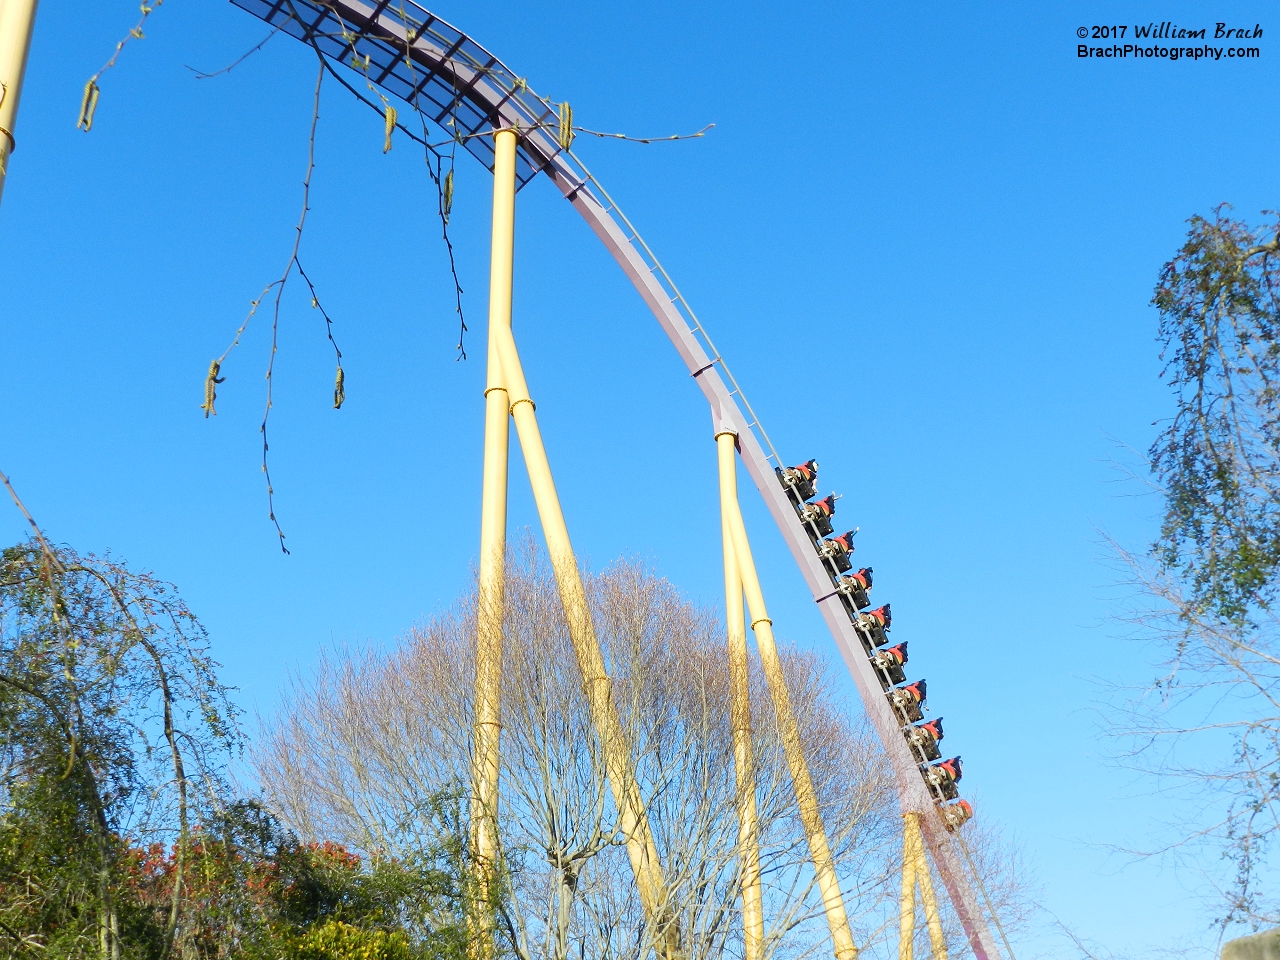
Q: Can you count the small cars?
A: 10